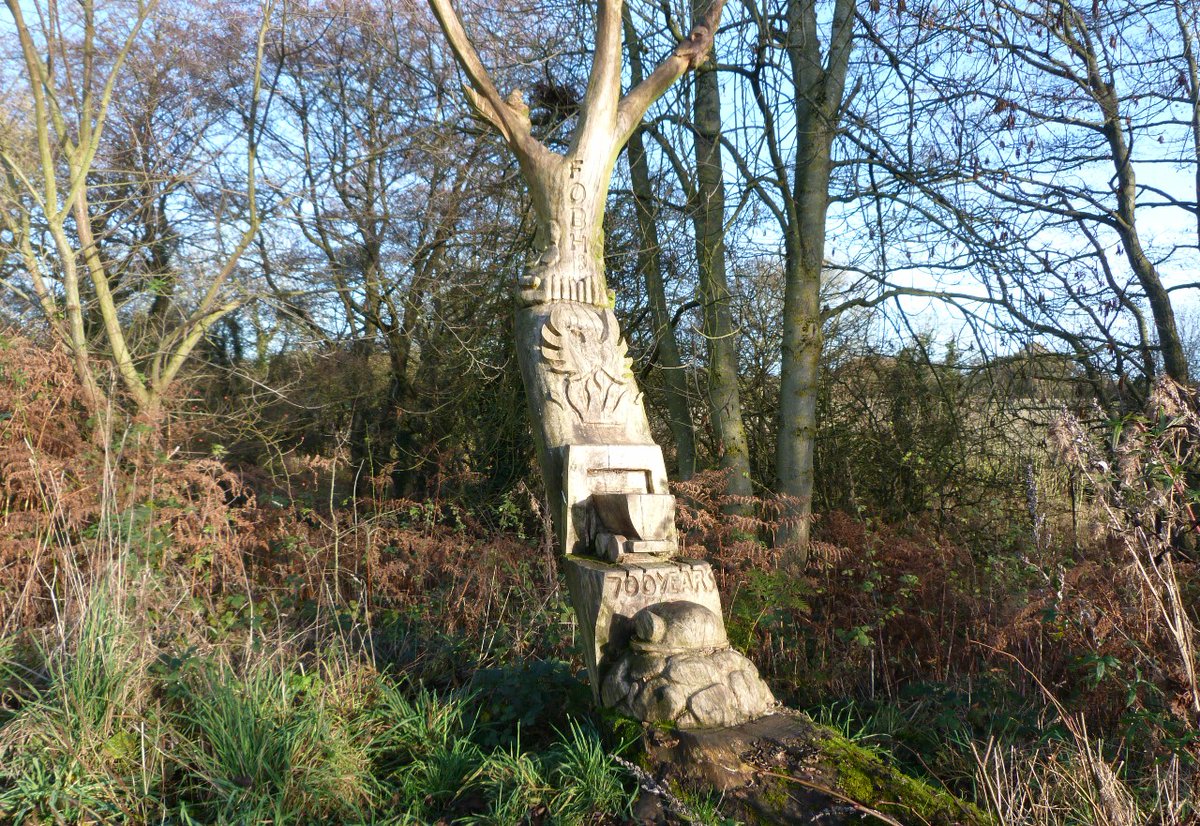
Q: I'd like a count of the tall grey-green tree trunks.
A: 3